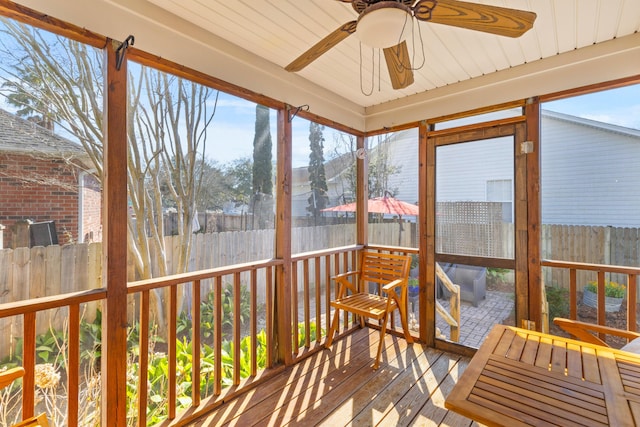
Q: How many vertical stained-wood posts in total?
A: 5